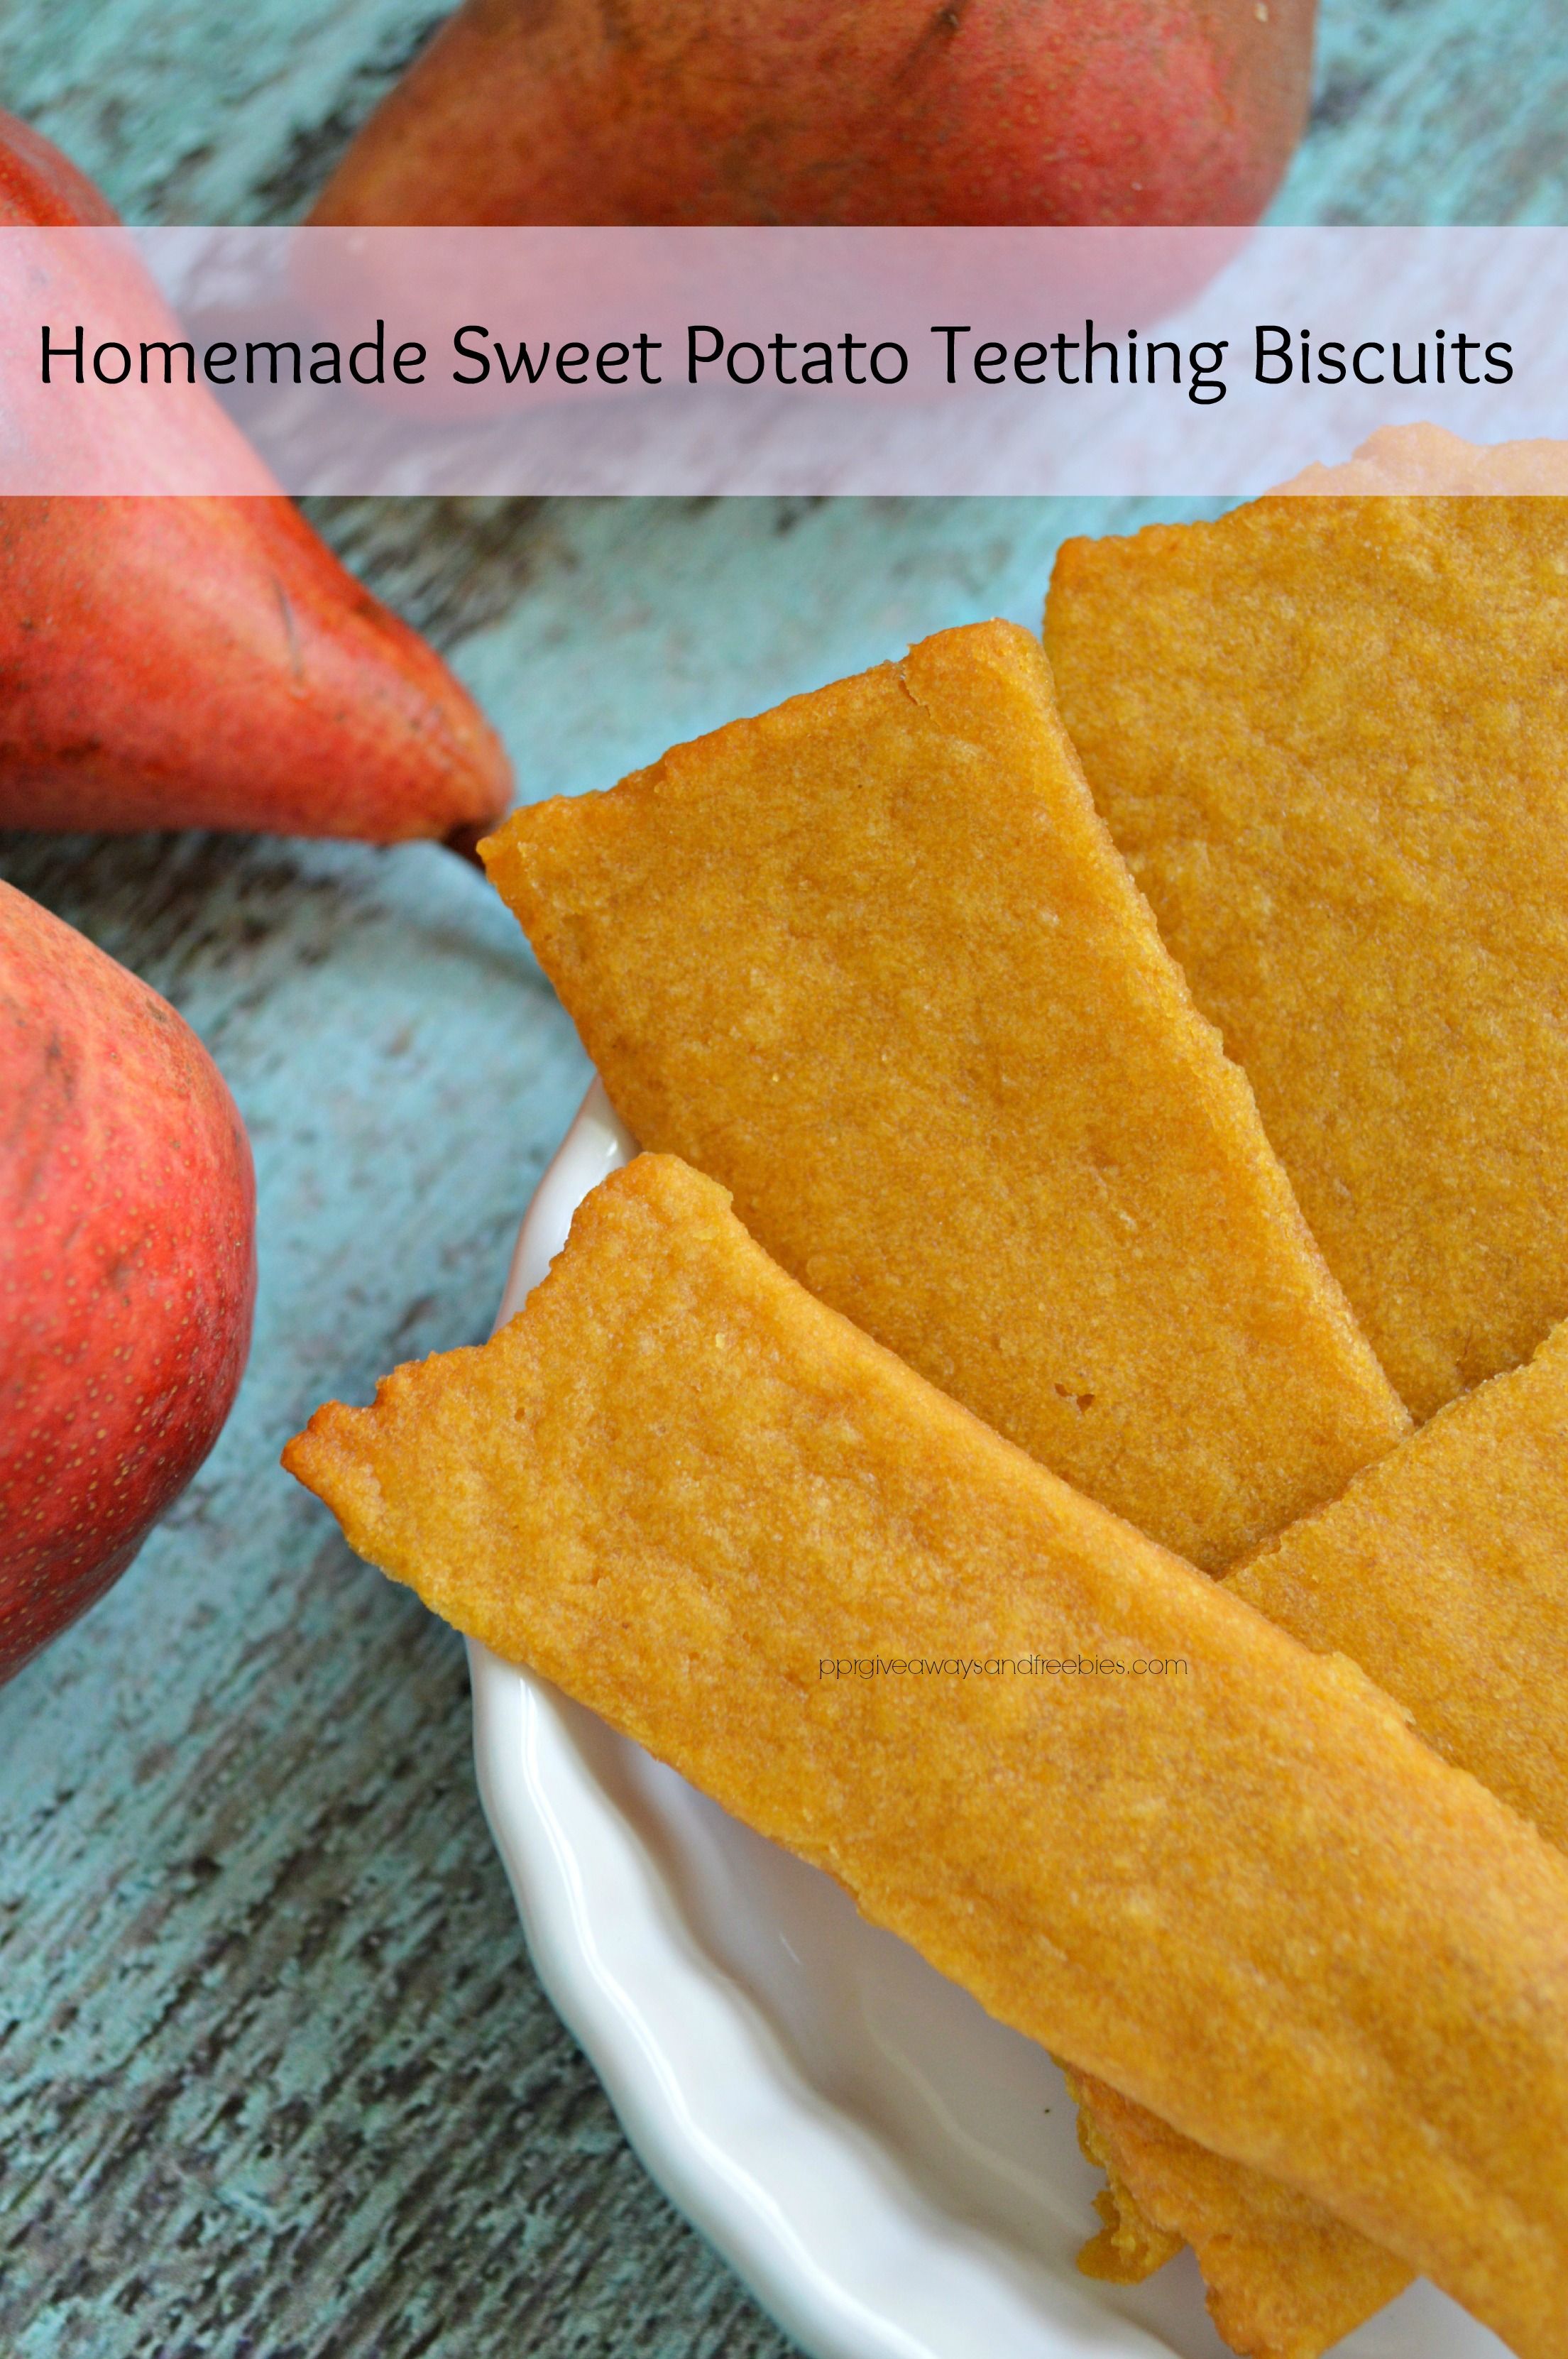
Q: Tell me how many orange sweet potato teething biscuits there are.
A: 5